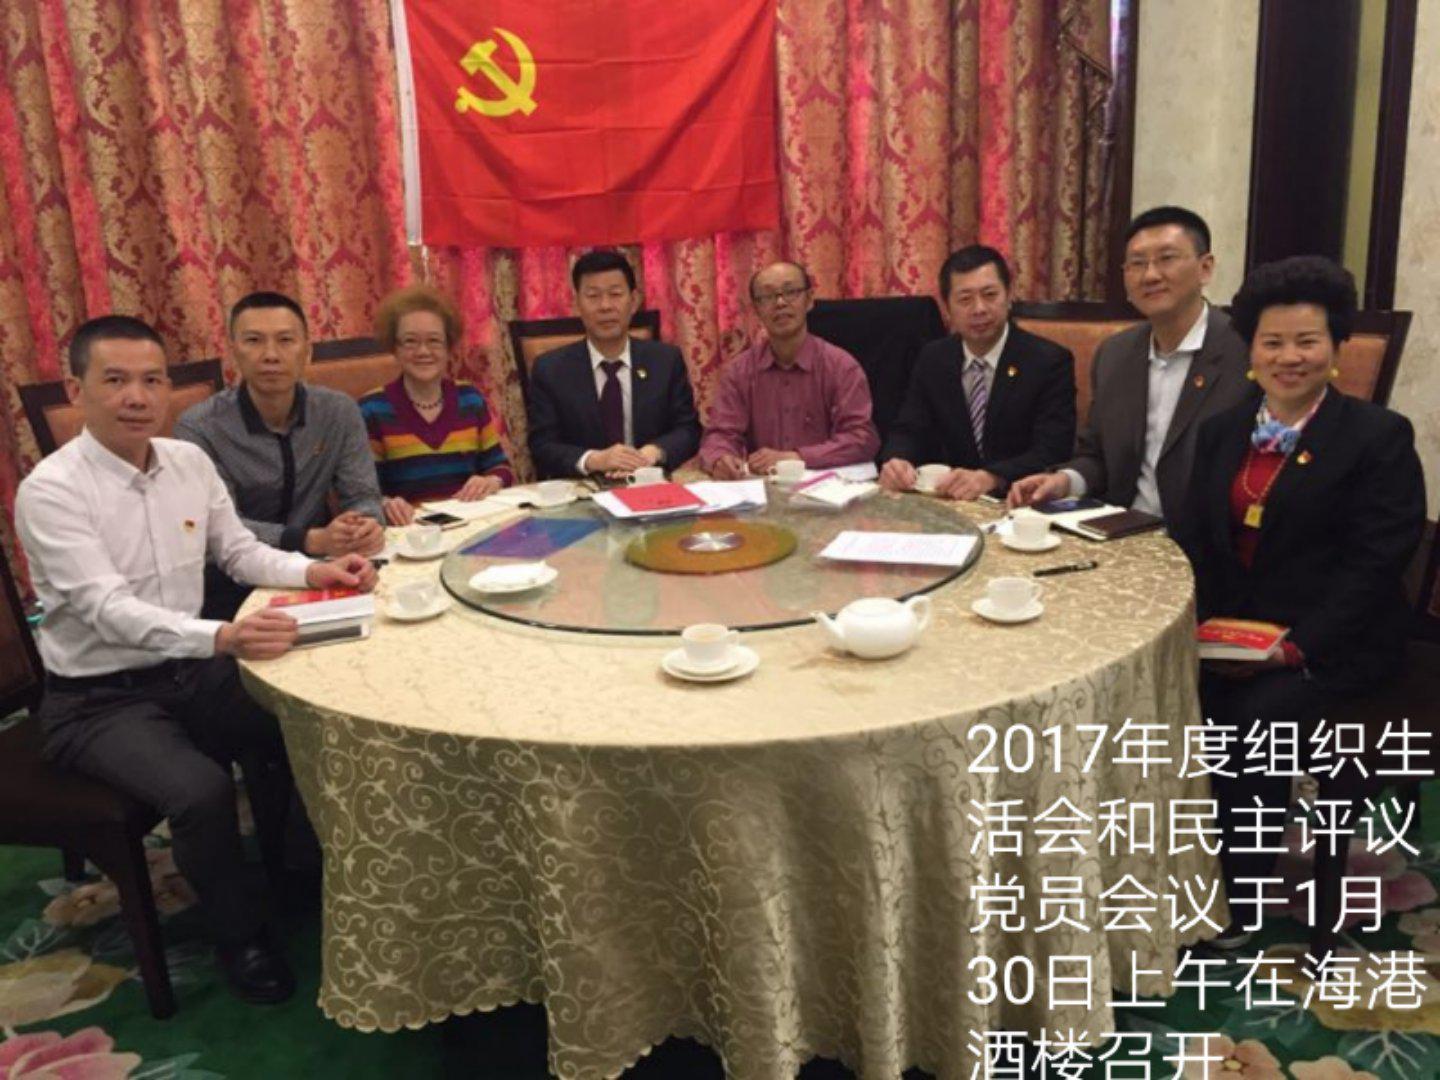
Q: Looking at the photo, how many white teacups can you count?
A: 9